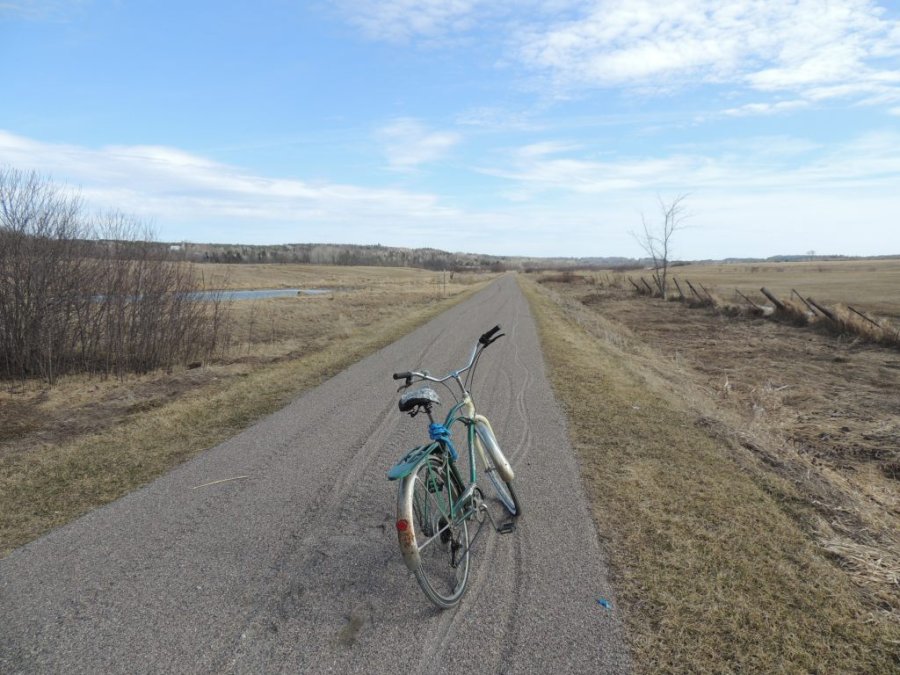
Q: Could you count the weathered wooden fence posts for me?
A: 11